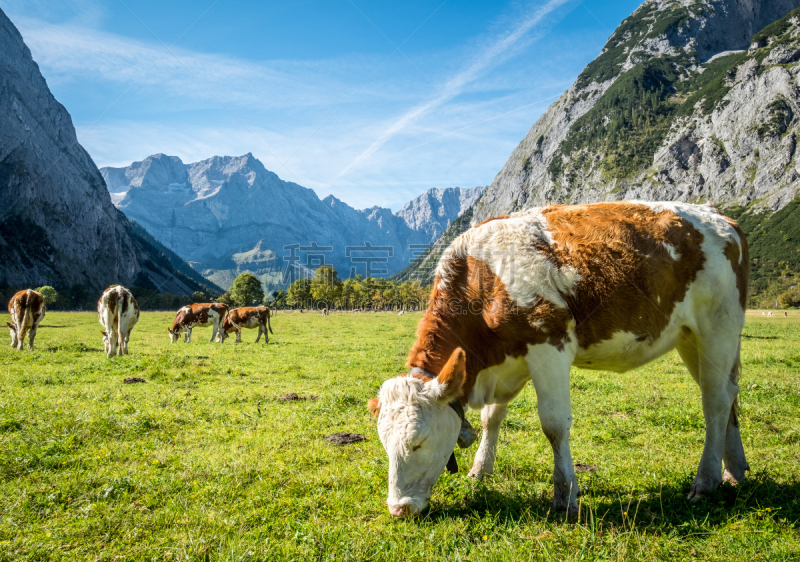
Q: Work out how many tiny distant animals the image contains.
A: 5